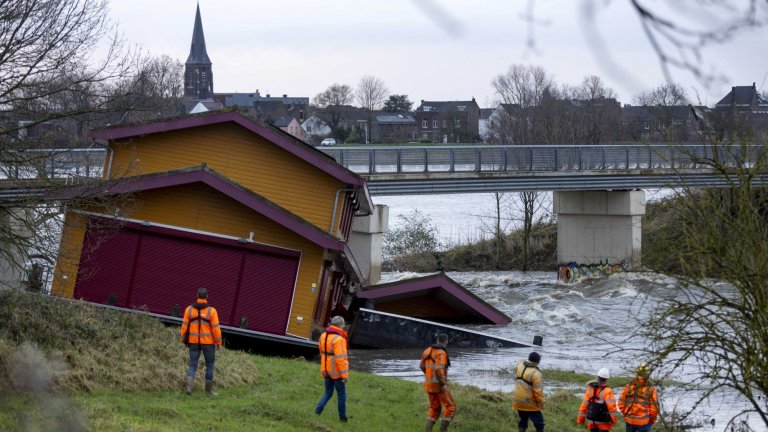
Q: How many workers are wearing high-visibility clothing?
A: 6